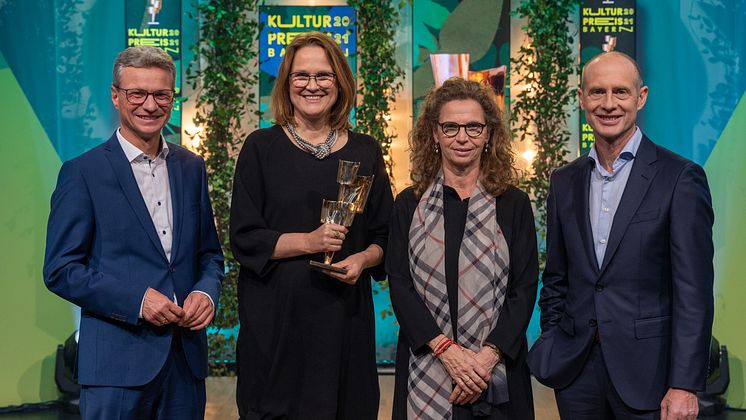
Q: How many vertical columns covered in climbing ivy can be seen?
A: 3